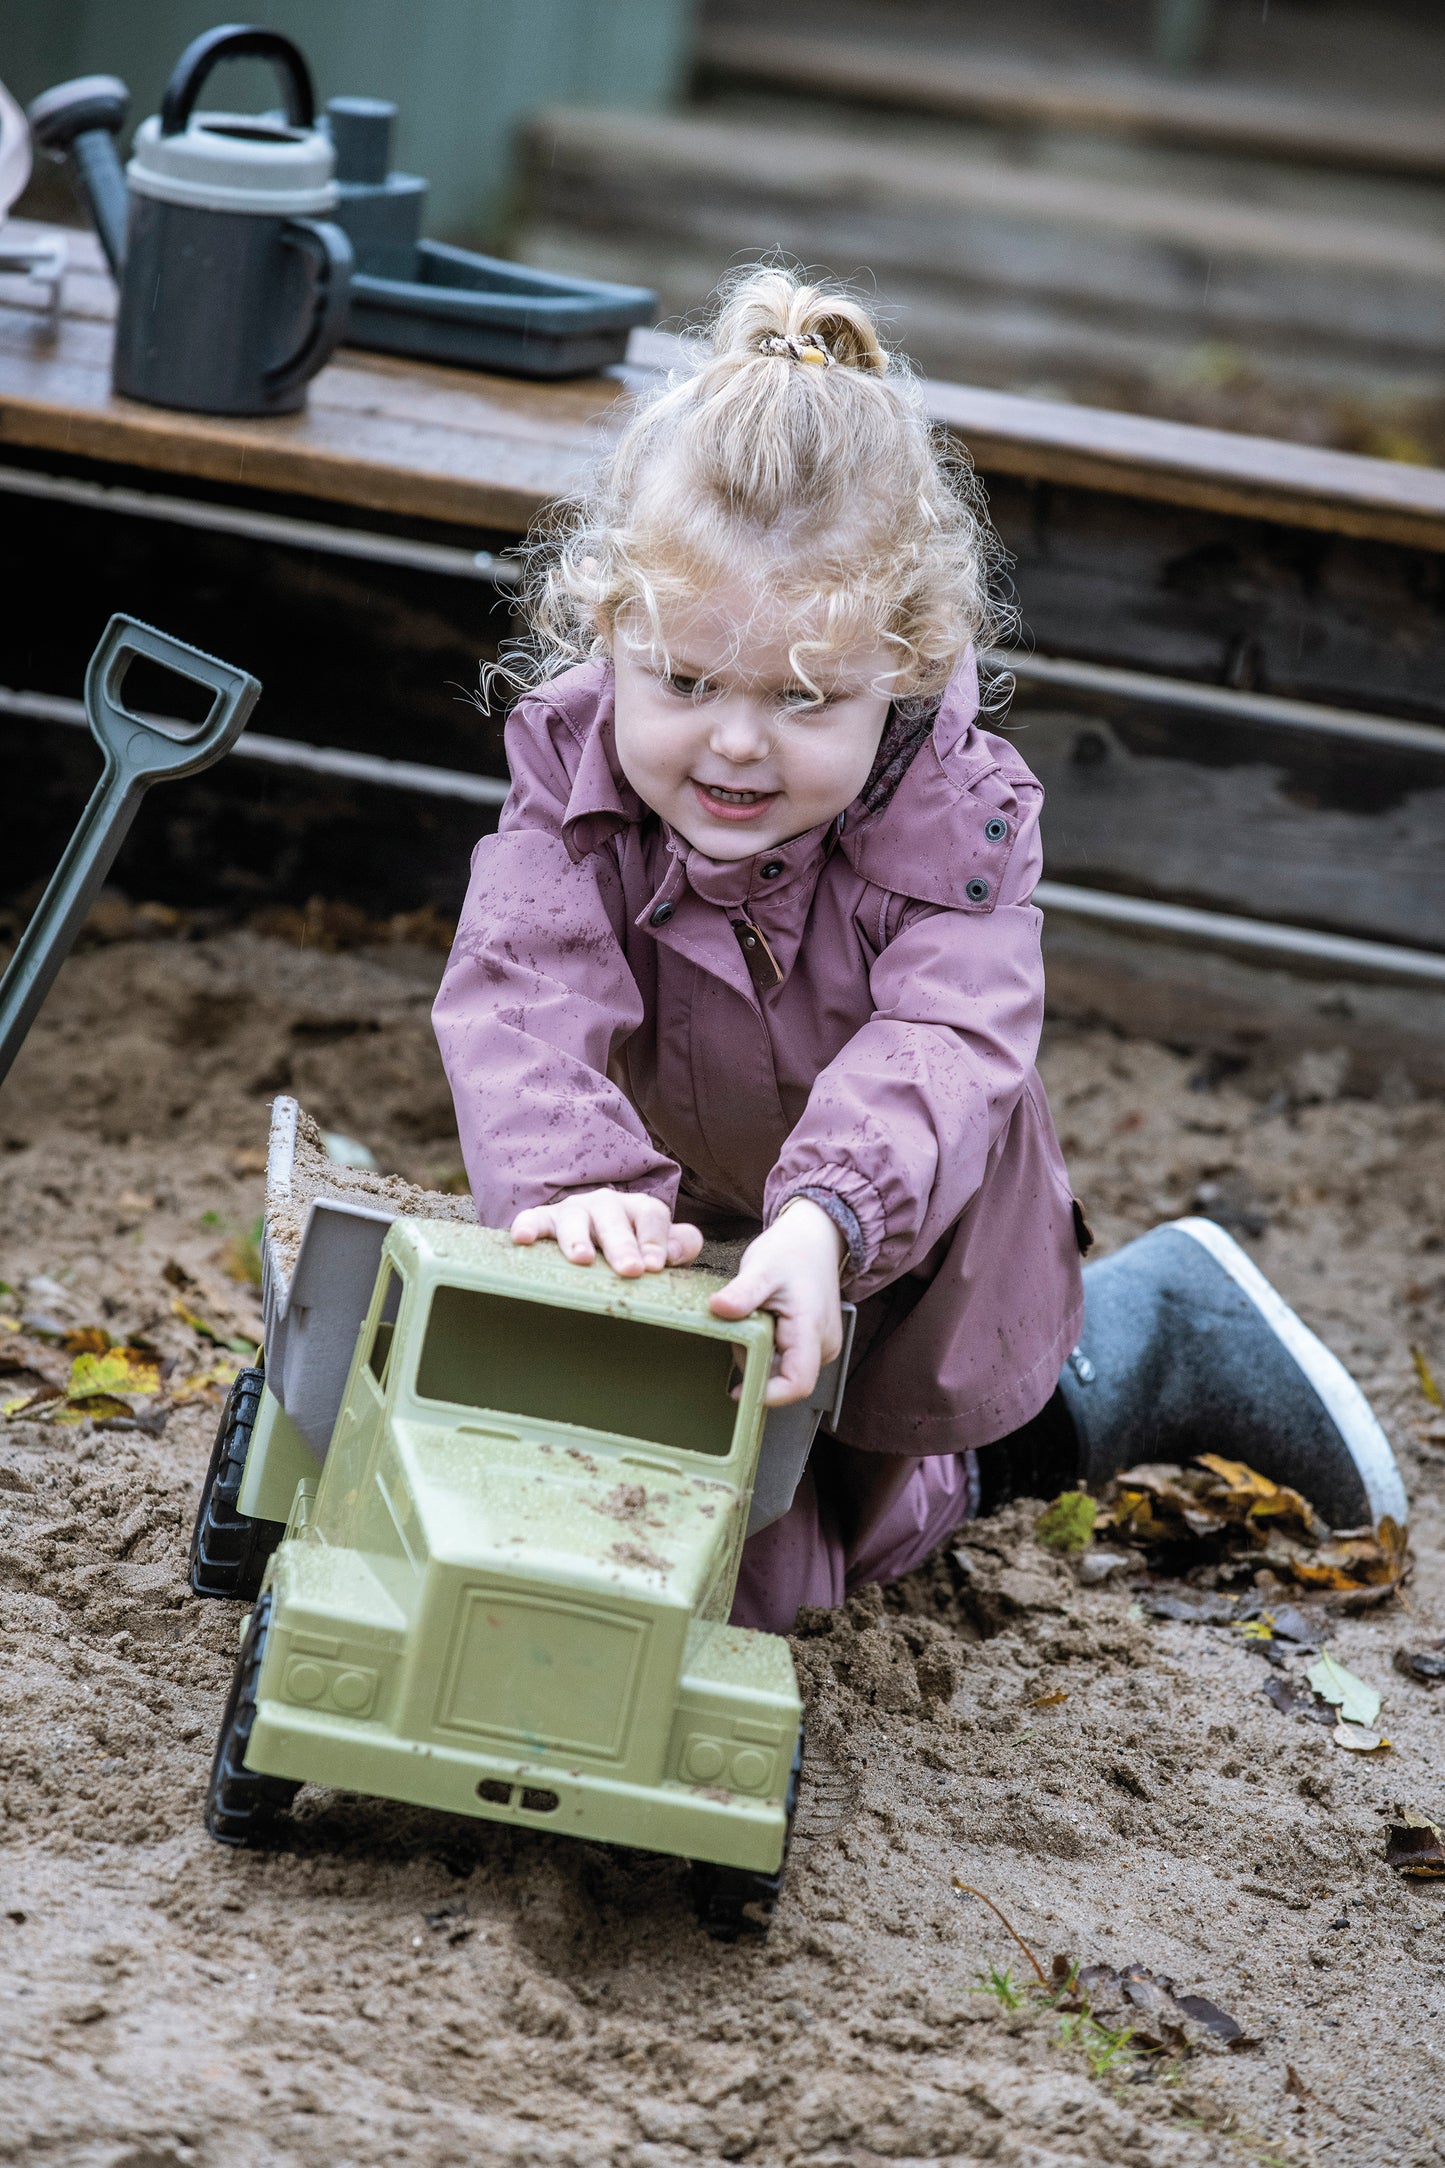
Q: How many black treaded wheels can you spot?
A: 3